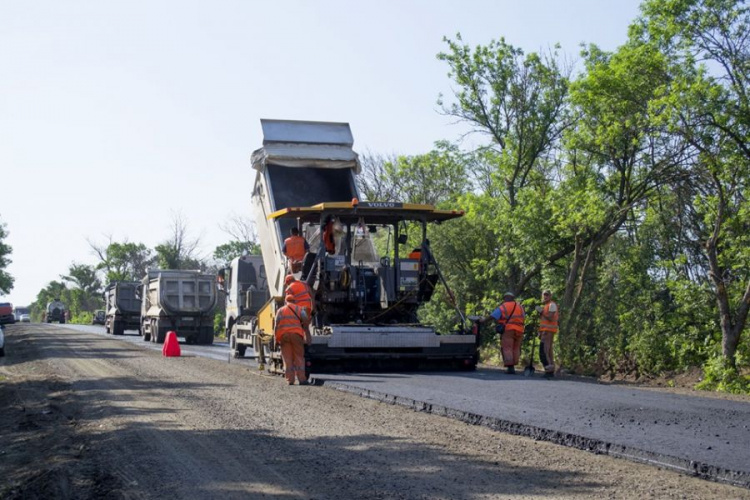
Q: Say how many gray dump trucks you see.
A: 2